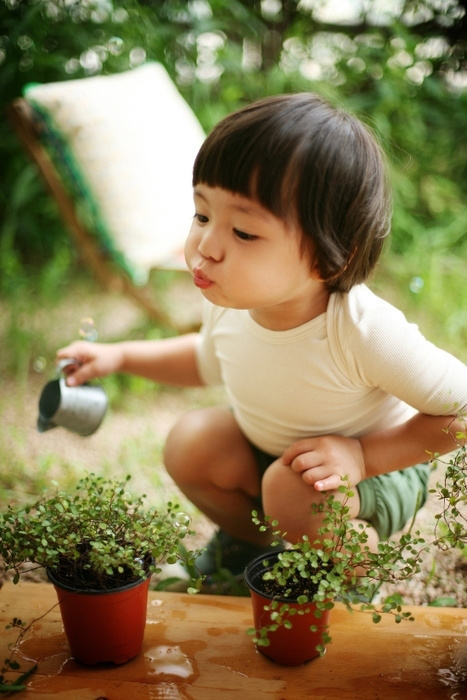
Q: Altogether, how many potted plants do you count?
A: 2